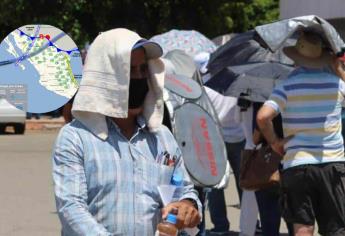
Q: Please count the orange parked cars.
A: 0